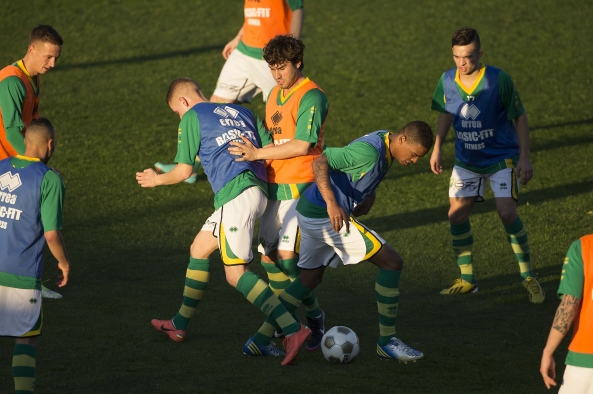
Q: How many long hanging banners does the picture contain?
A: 0